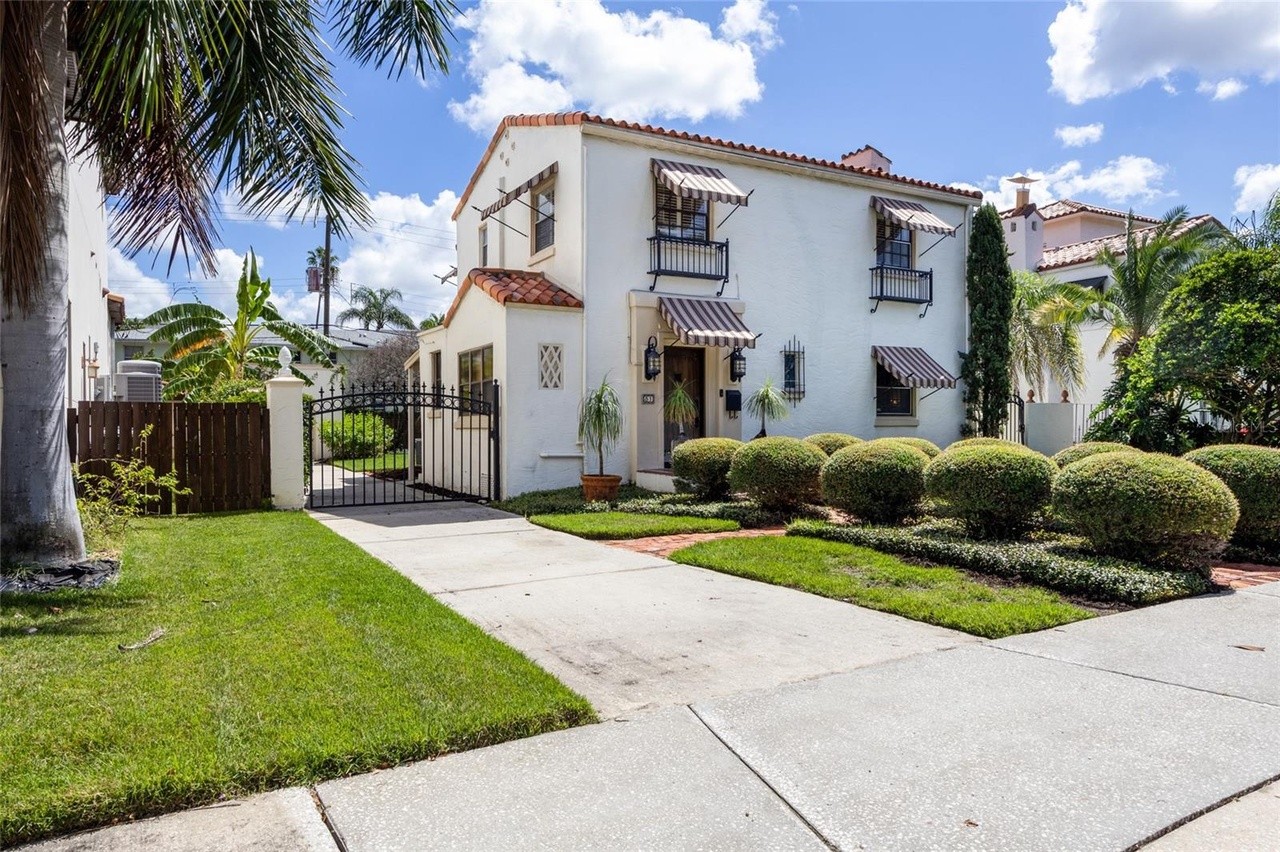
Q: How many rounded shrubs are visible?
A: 10